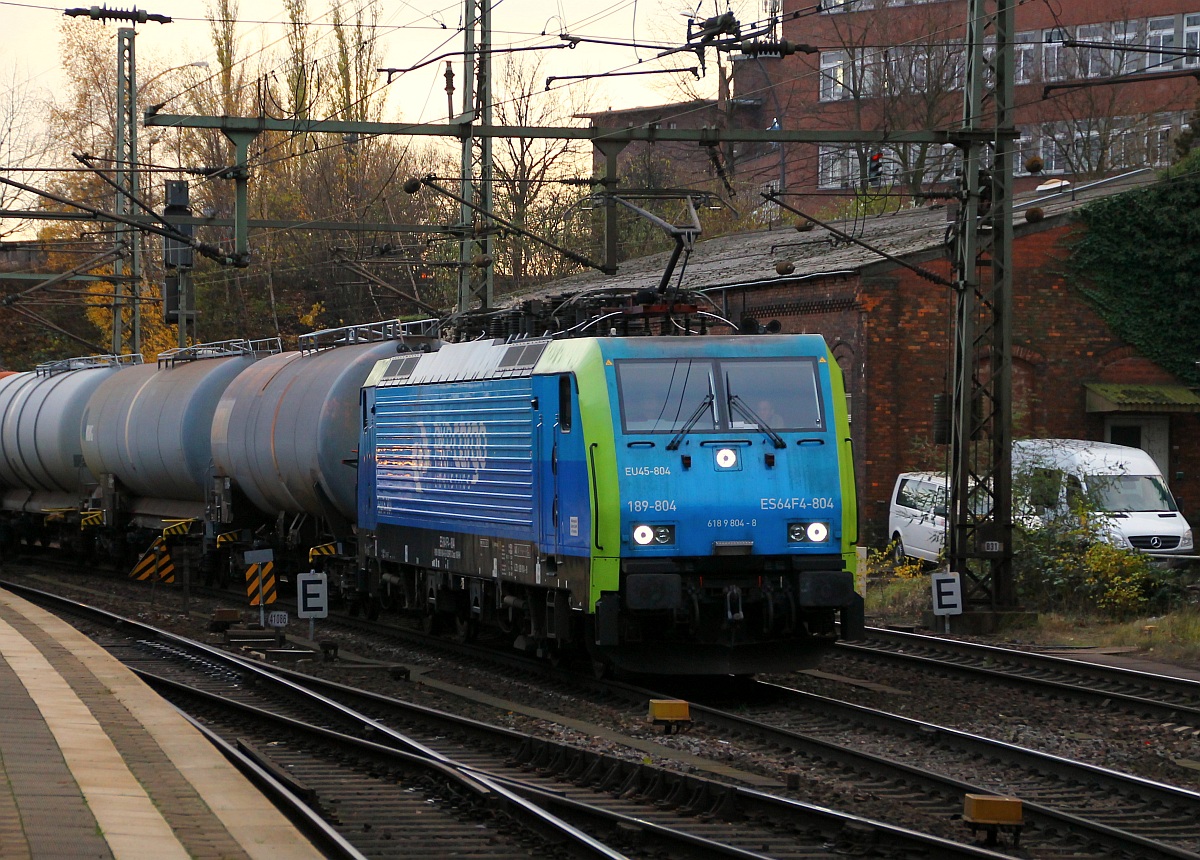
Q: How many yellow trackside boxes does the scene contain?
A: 2